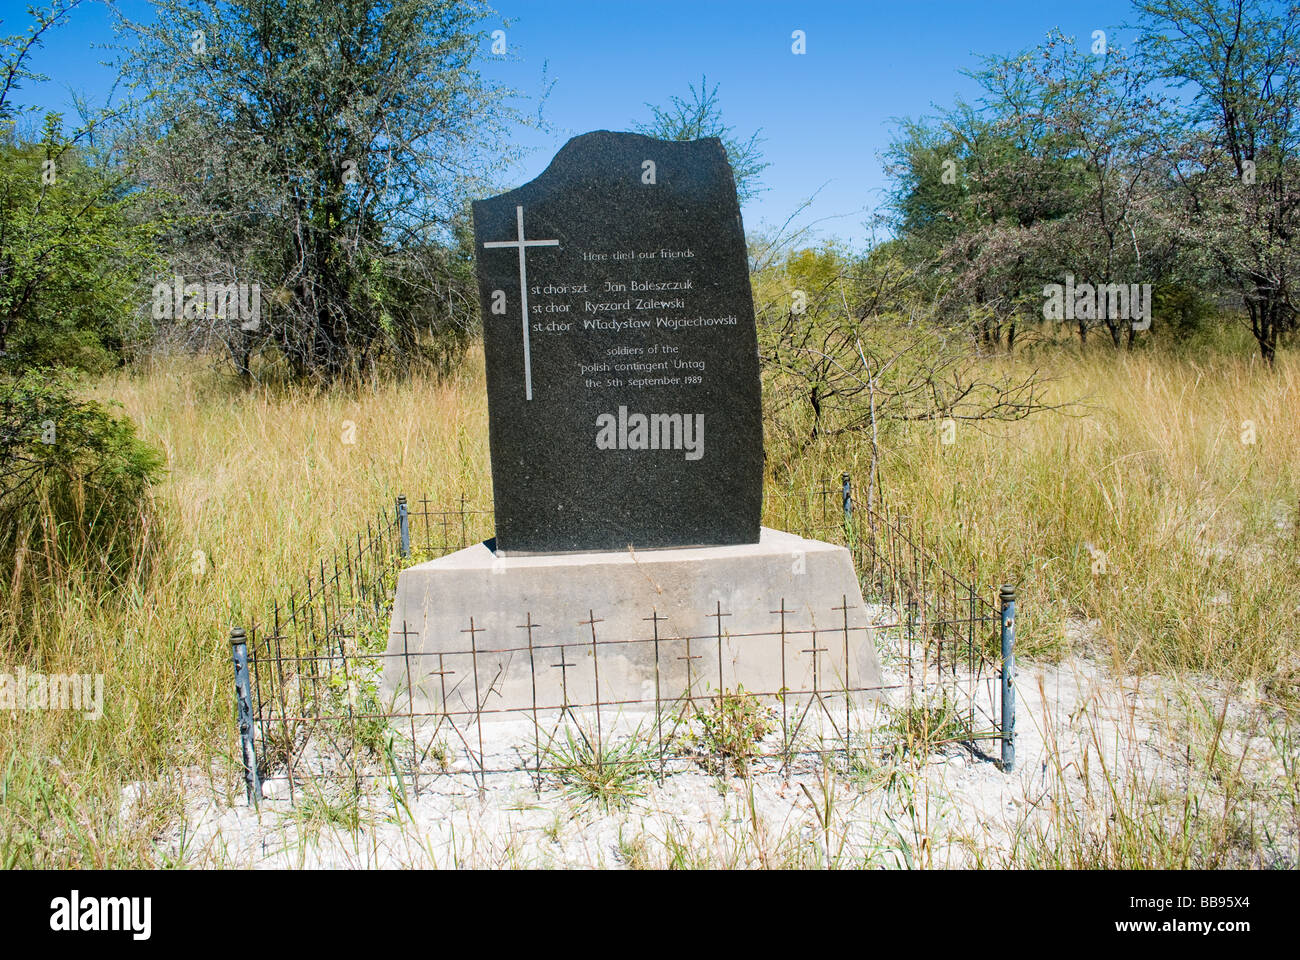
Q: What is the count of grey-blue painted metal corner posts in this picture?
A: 4